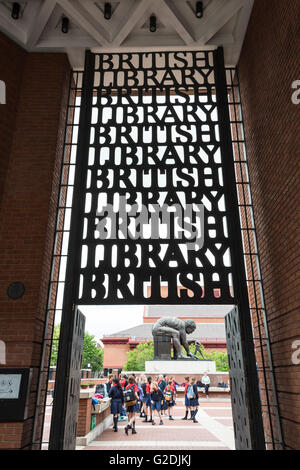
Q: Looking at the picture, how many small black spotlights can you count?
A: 5